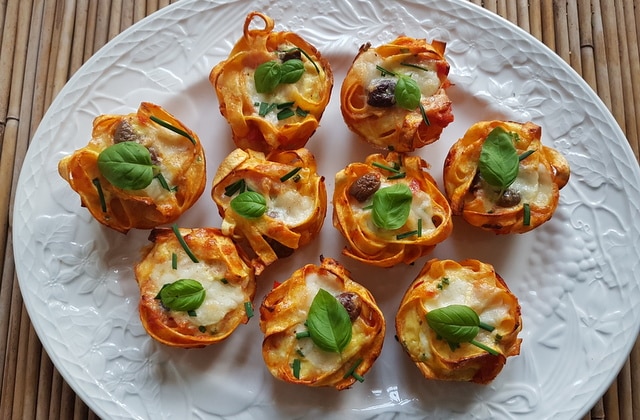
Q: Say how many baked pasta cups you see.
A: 9